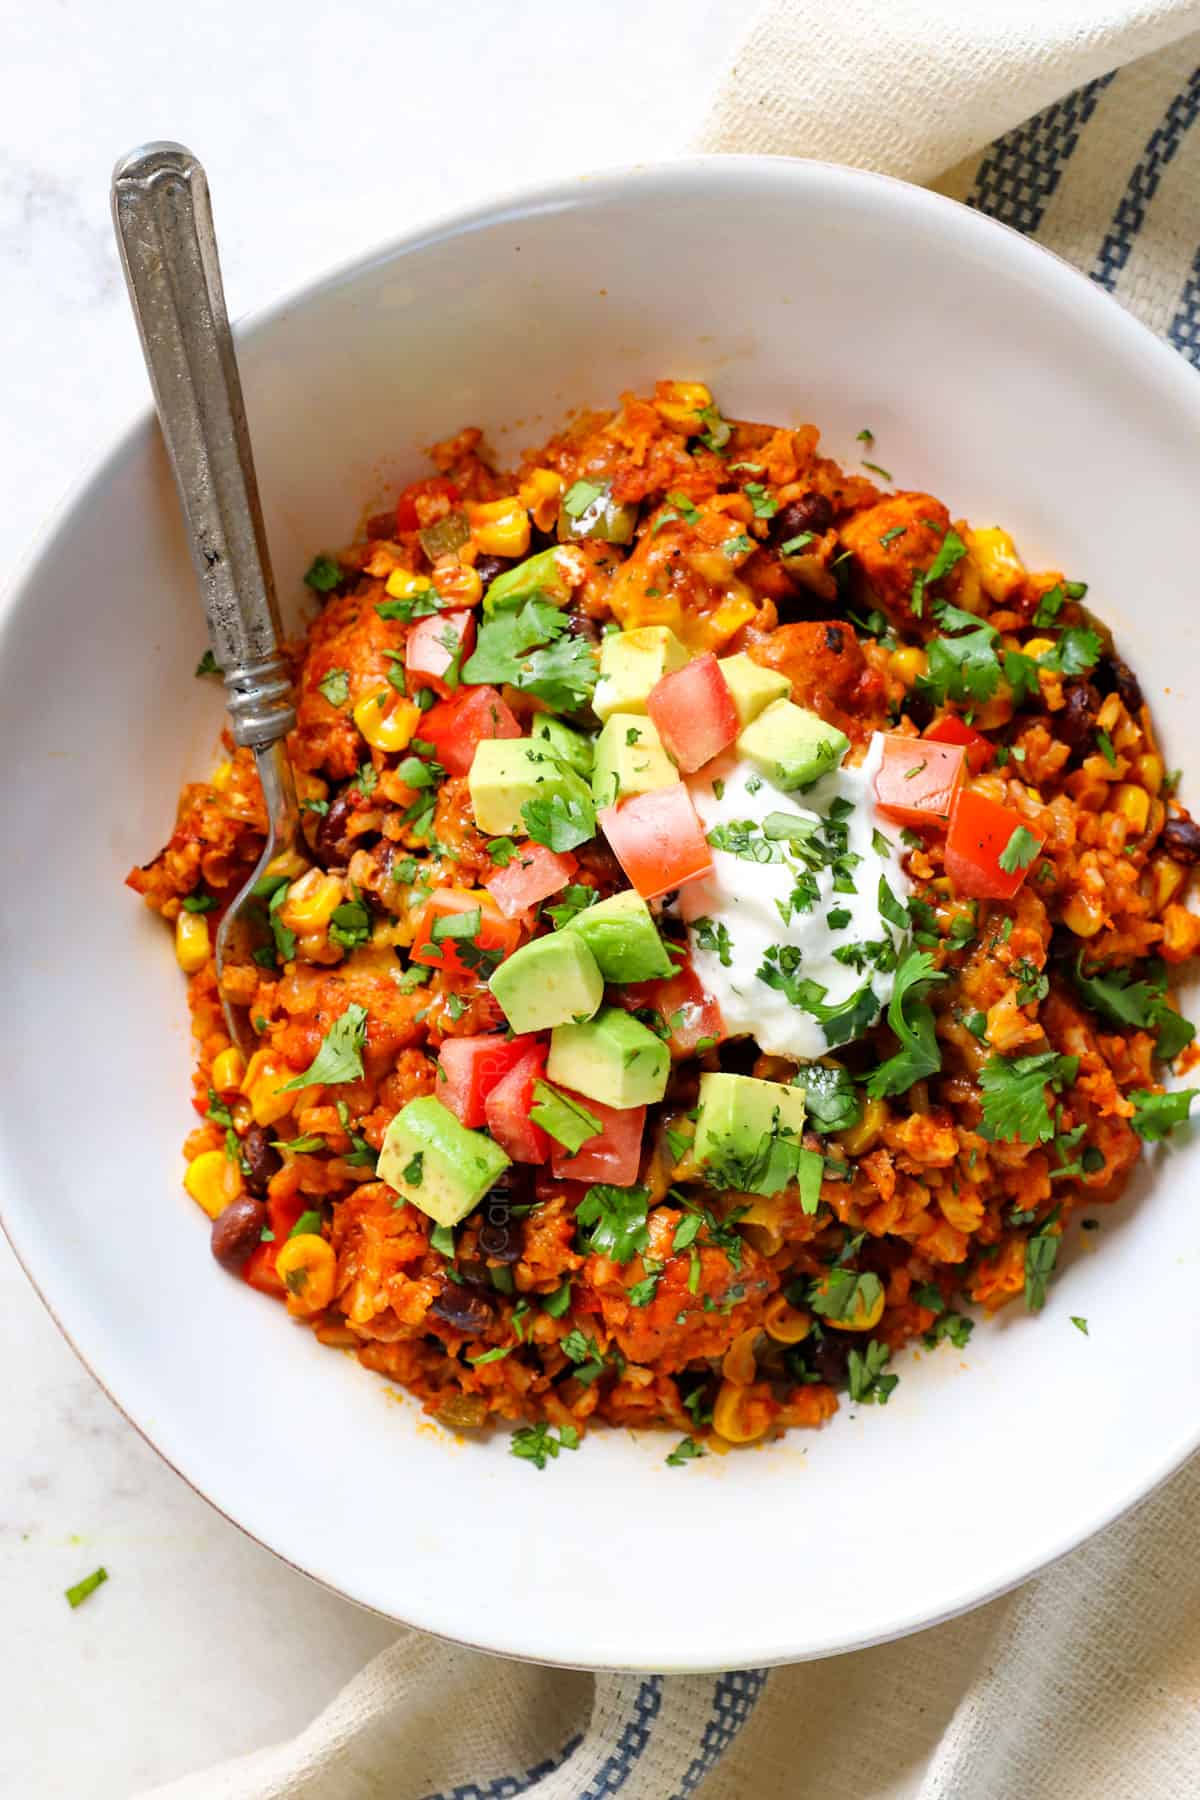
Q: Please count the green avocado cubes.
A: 12